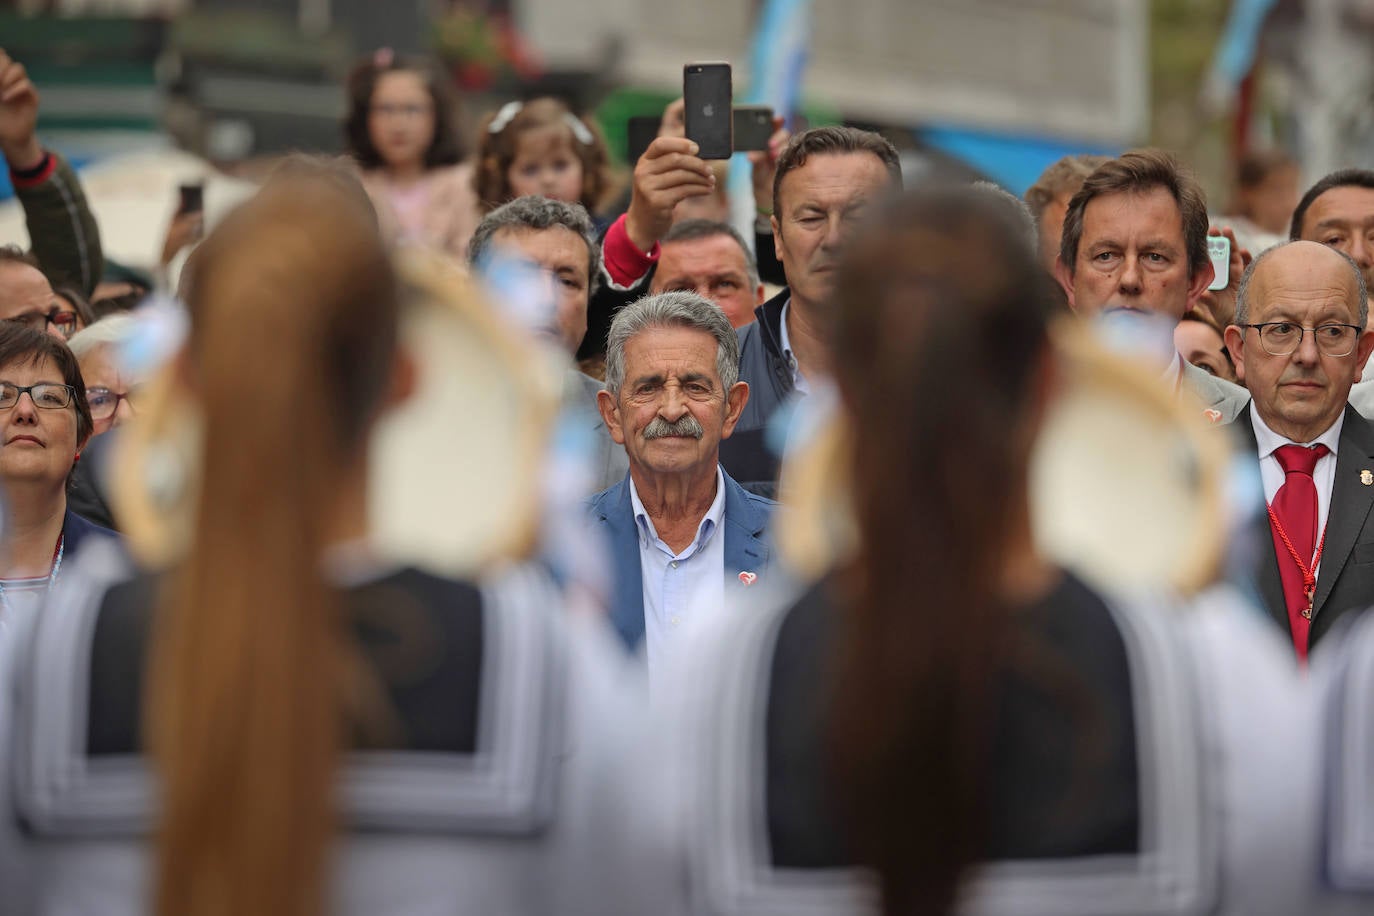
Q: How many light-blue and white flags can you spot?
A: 2